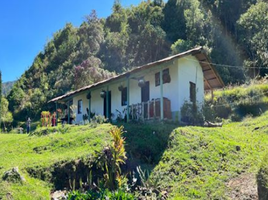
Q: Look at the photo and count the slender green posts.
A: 6